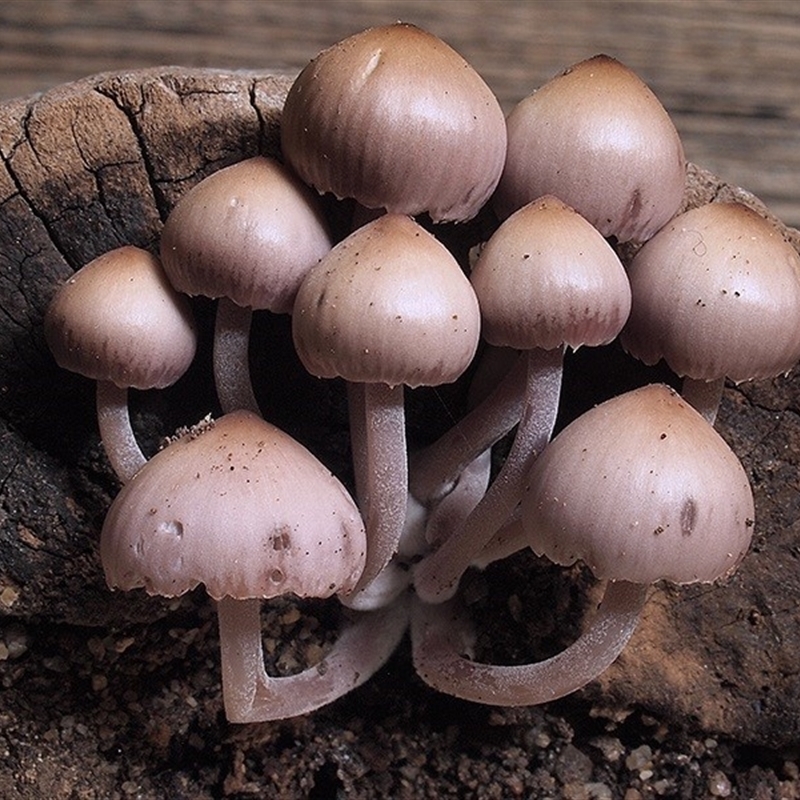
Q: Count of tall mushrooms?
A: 9